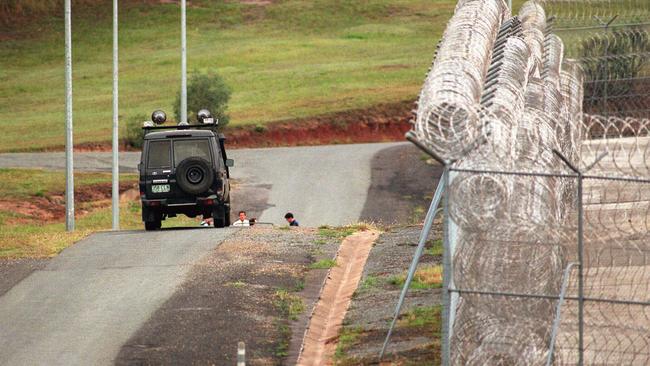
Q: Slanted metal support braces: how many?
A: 2